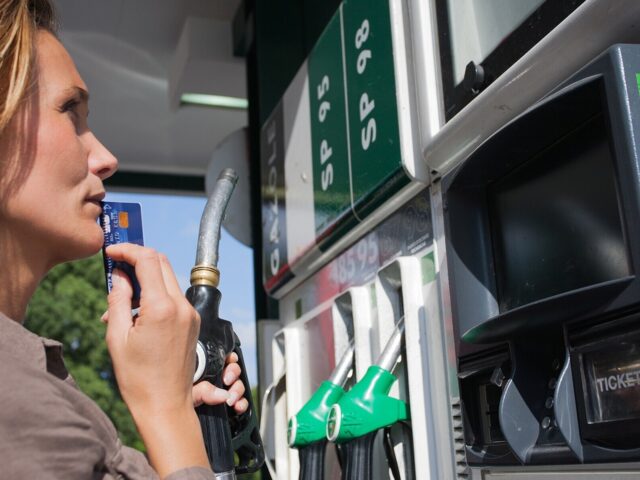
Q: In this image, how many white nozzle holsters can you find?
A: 3